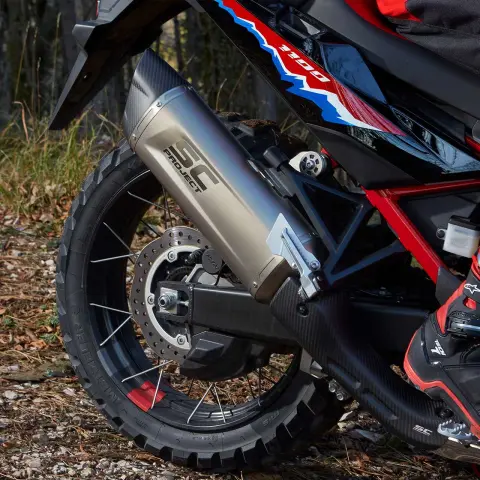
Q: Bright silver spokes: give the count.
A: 9